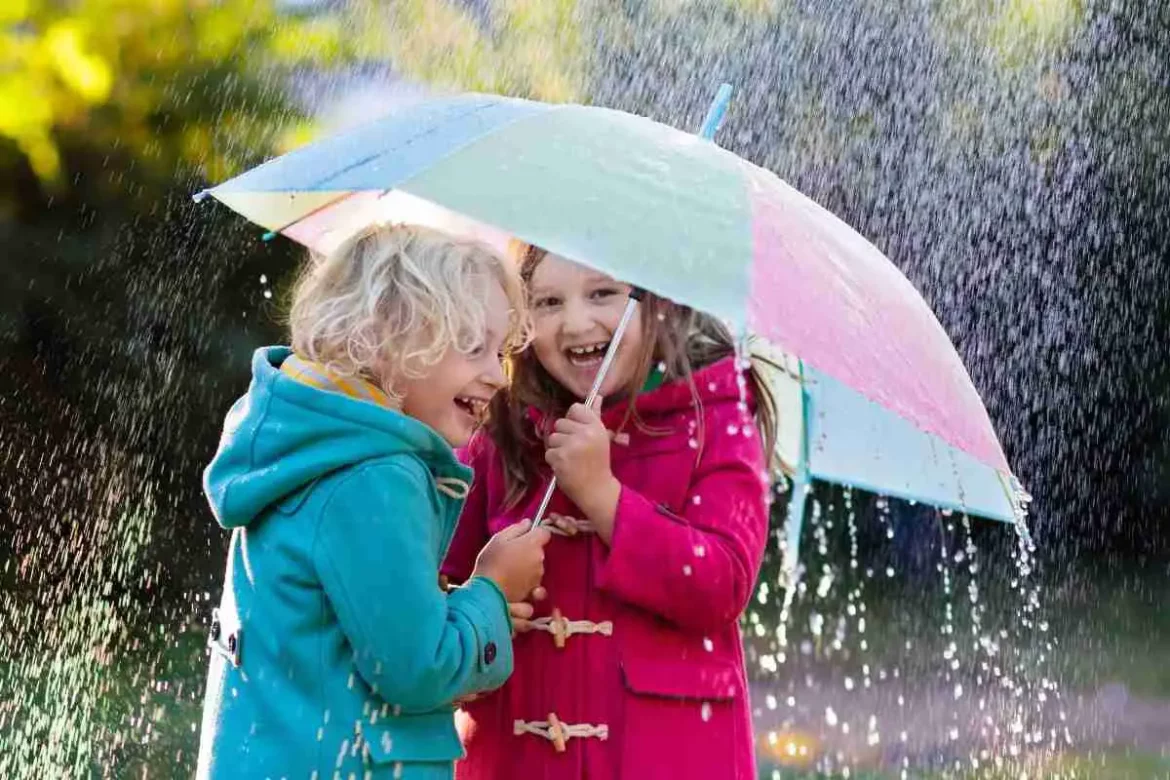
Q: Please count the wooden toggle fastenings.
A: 3